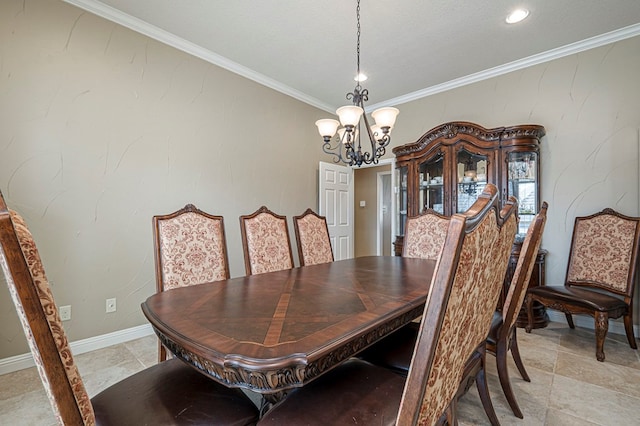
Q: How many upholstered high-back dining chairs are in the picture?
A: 9